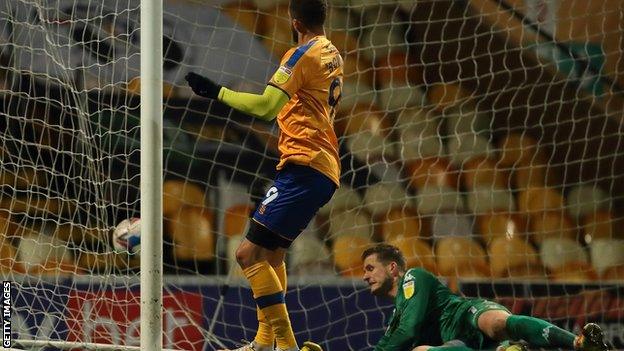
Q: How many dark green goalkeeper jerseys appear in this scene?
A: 1